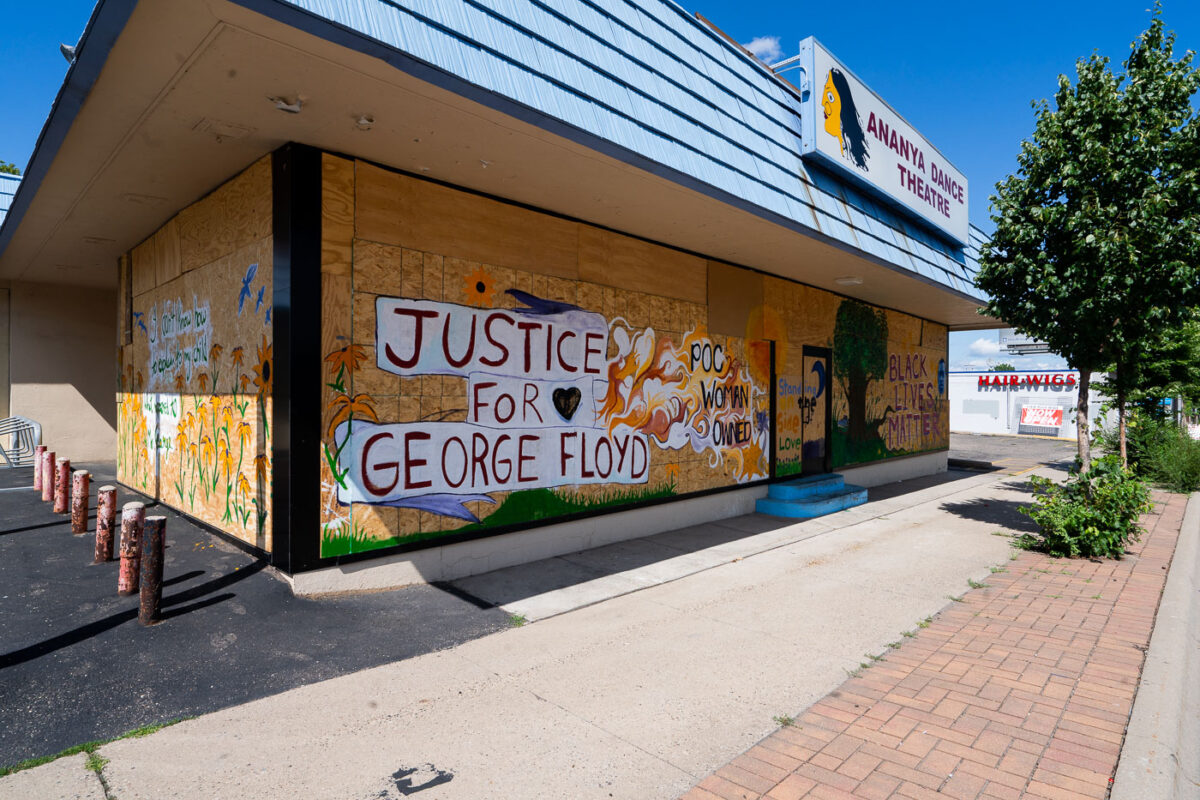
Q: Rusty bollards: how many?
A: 7